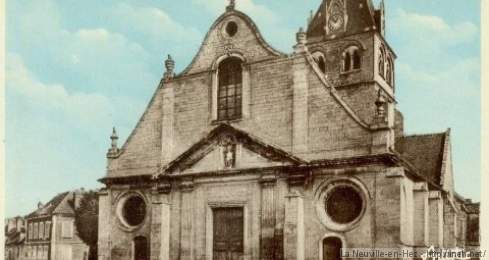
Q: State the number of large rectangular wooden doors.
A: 1